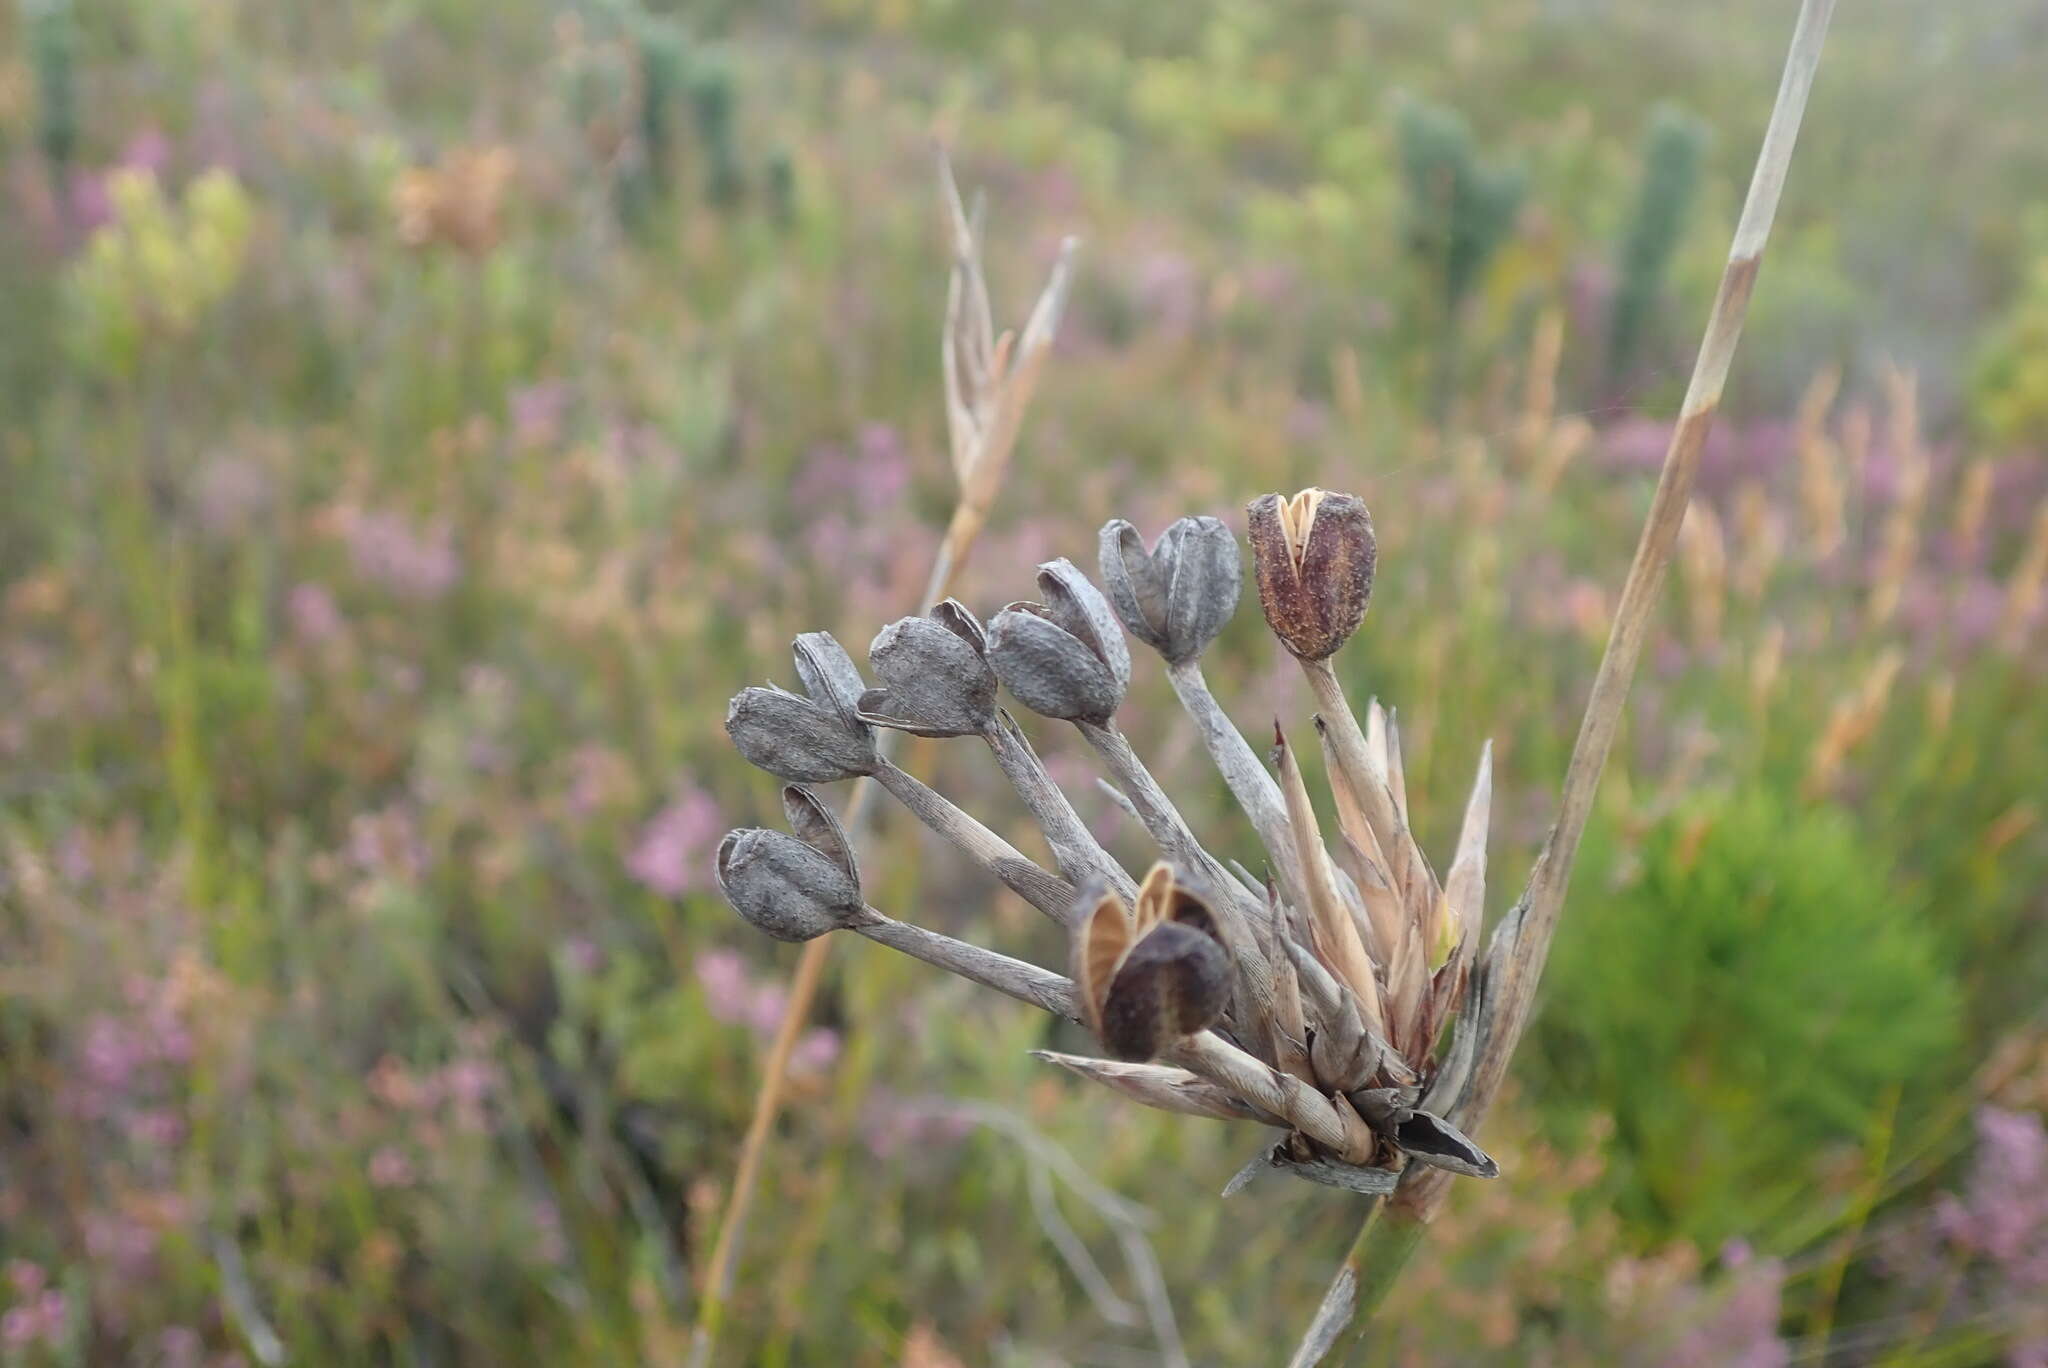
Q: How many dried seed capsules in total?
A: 7